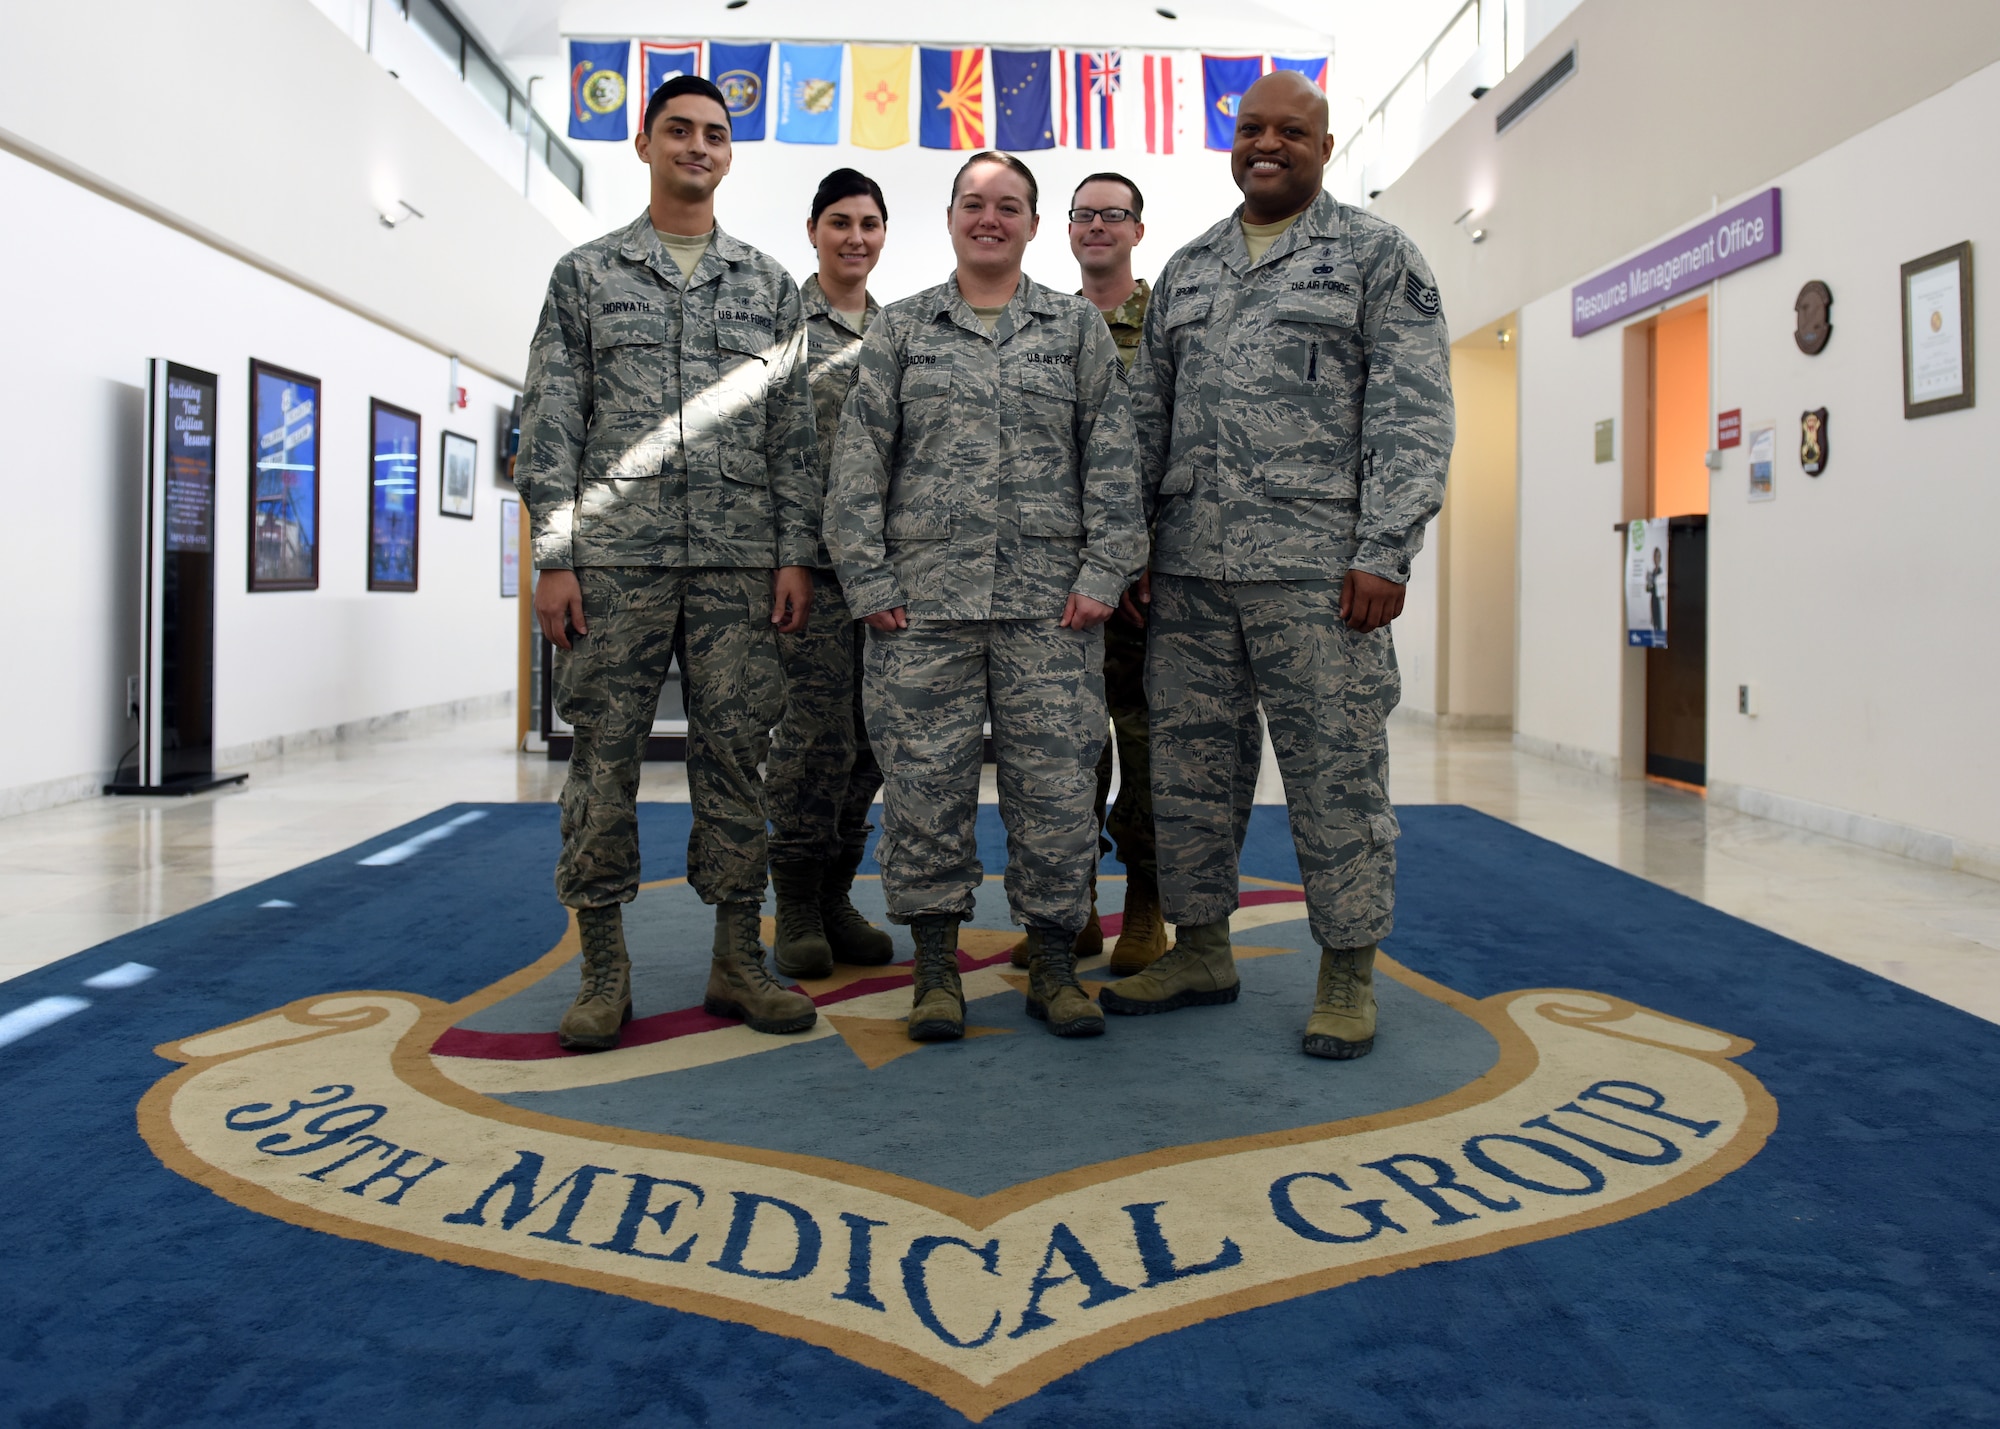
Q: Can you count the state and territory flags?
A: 11